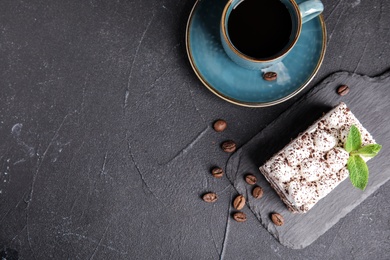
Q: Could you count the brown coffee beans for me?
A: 11